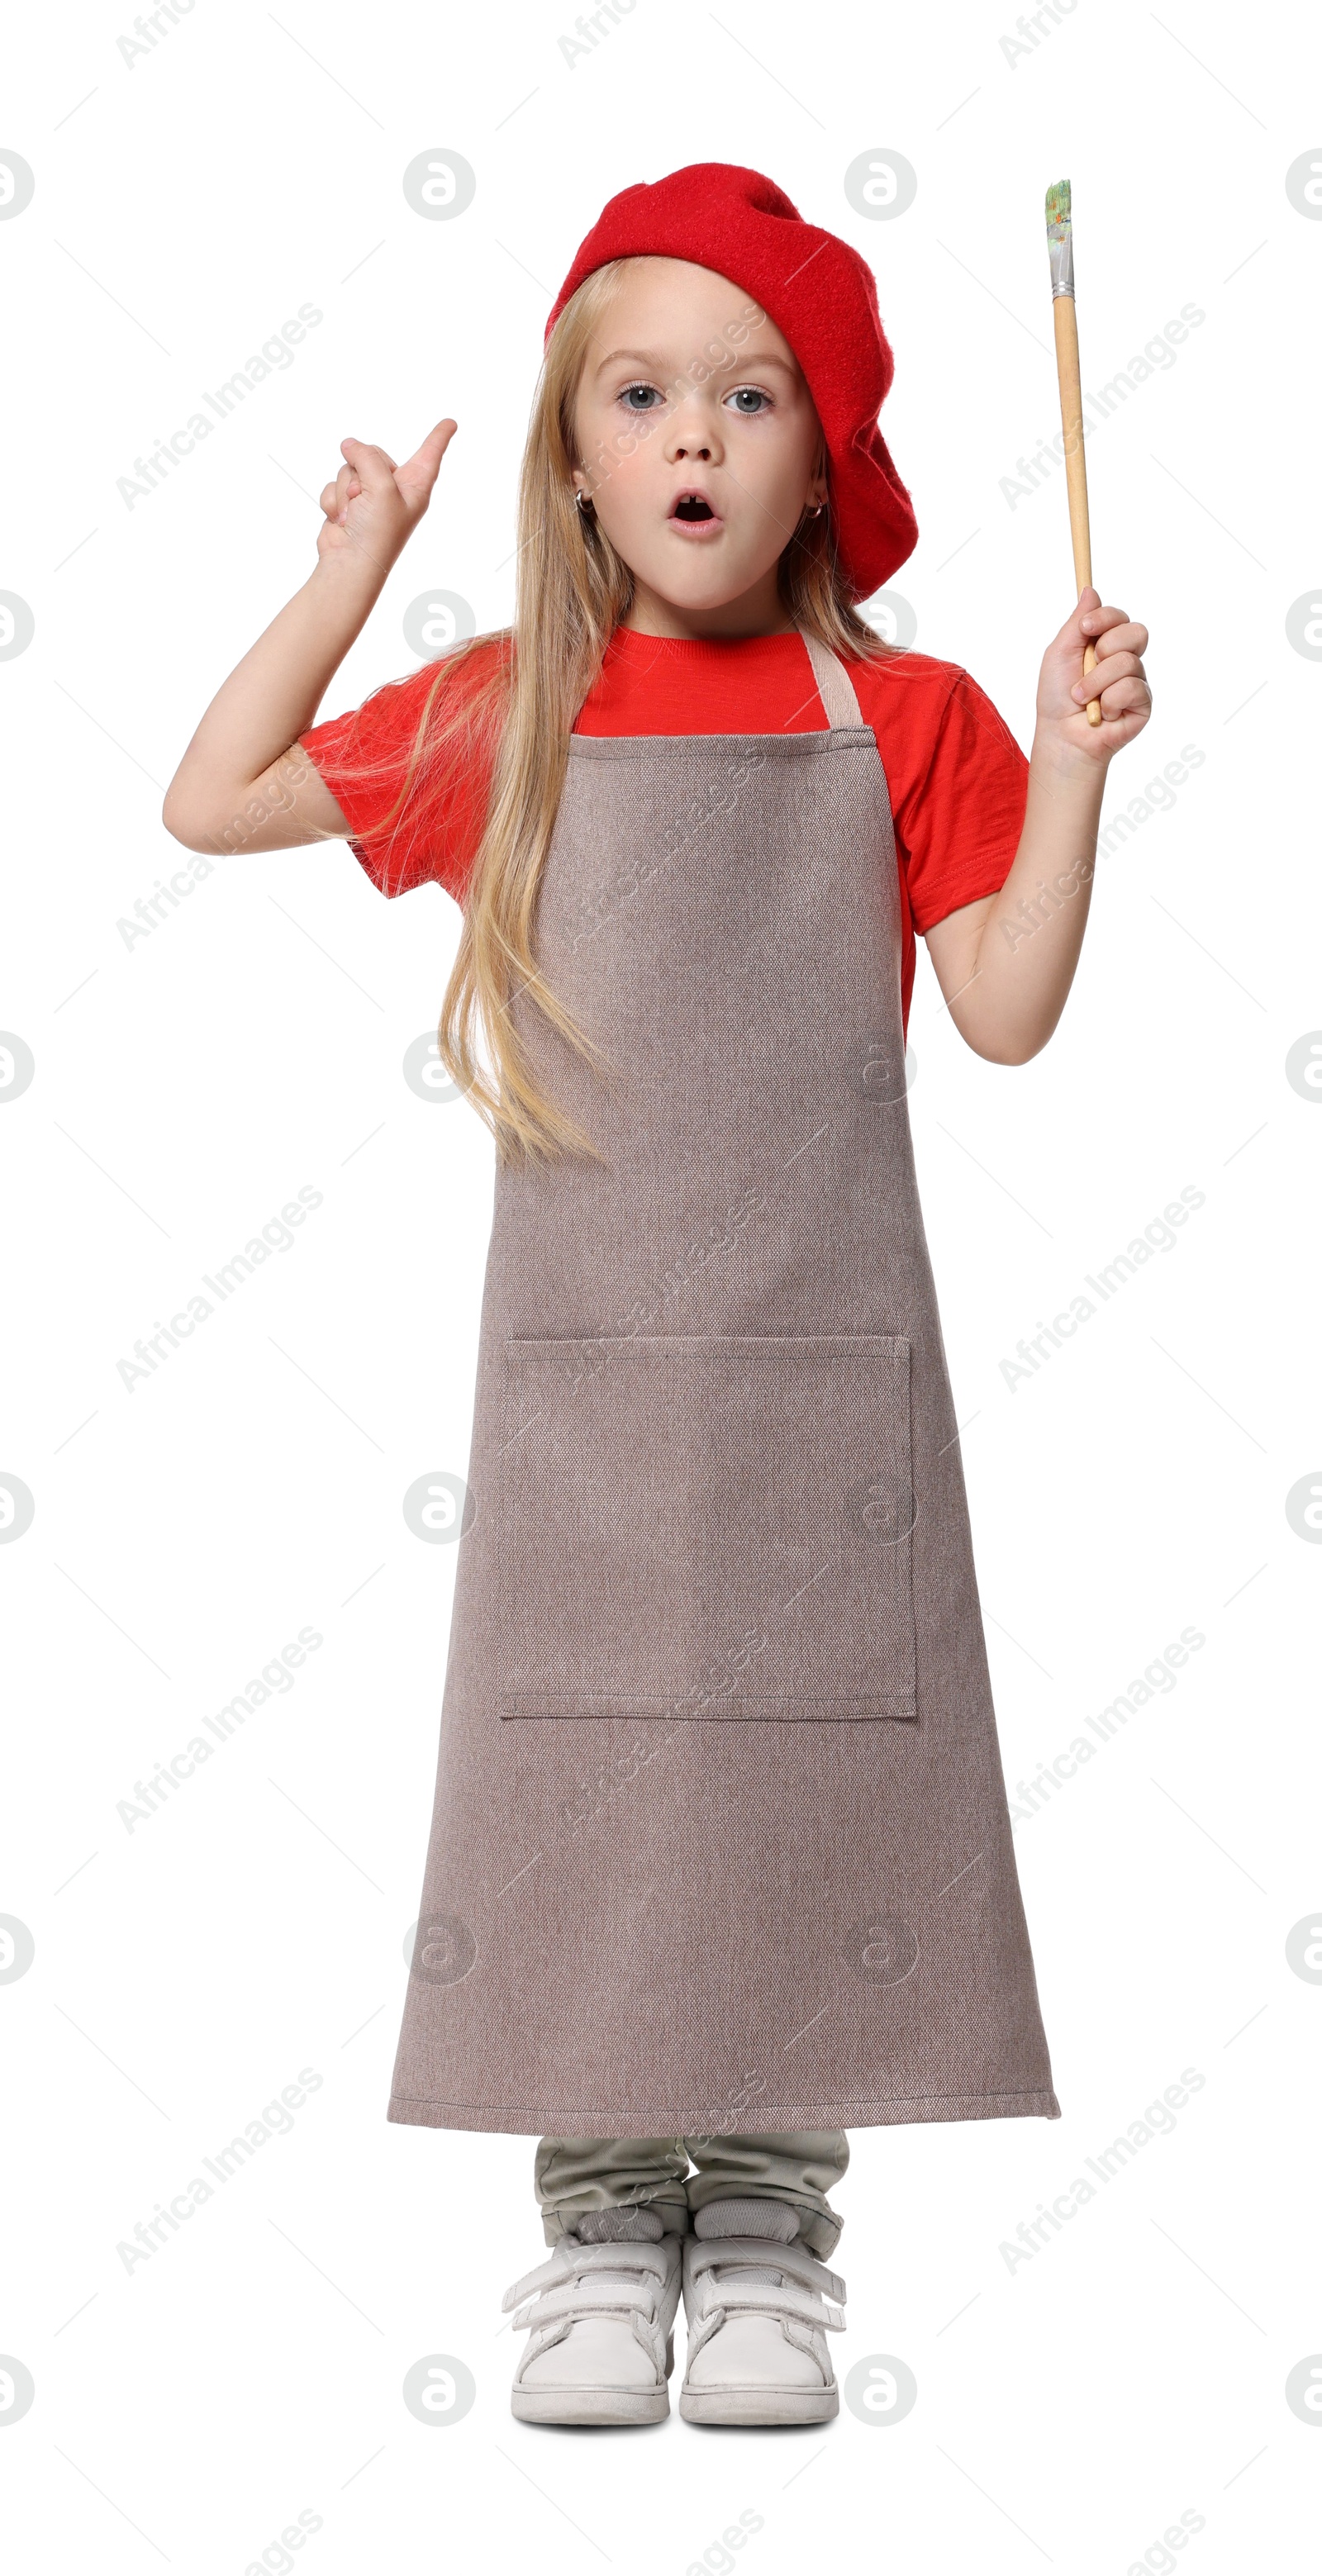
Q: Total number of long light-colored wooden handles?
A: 1